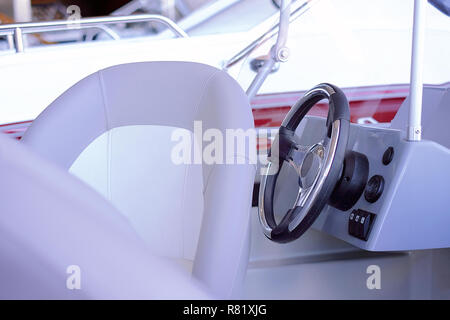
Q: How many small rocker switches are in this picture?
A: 3